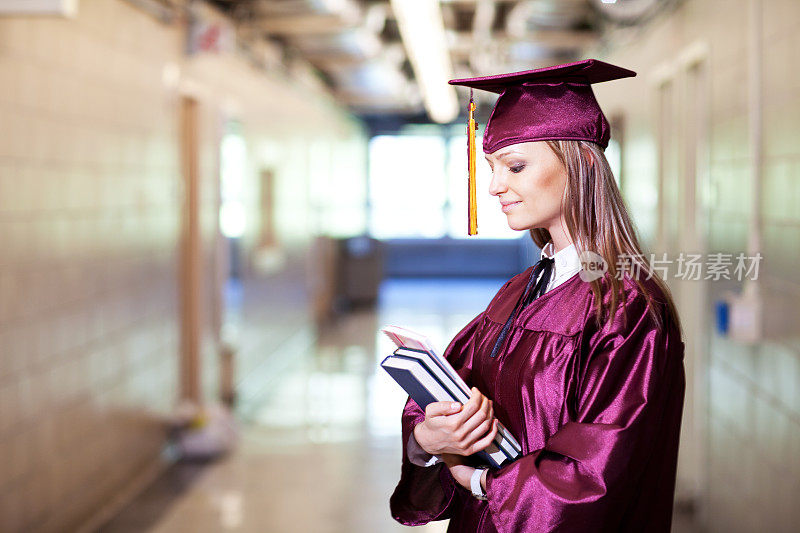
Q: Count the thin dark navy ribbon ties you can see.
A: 1